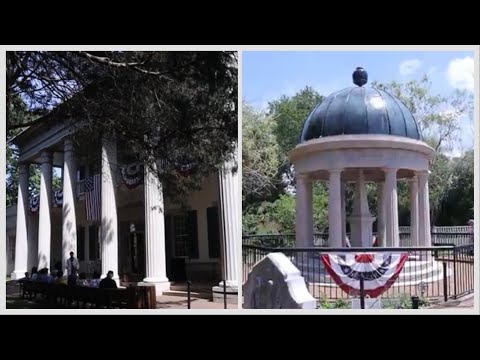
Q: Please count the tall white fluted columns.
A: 6